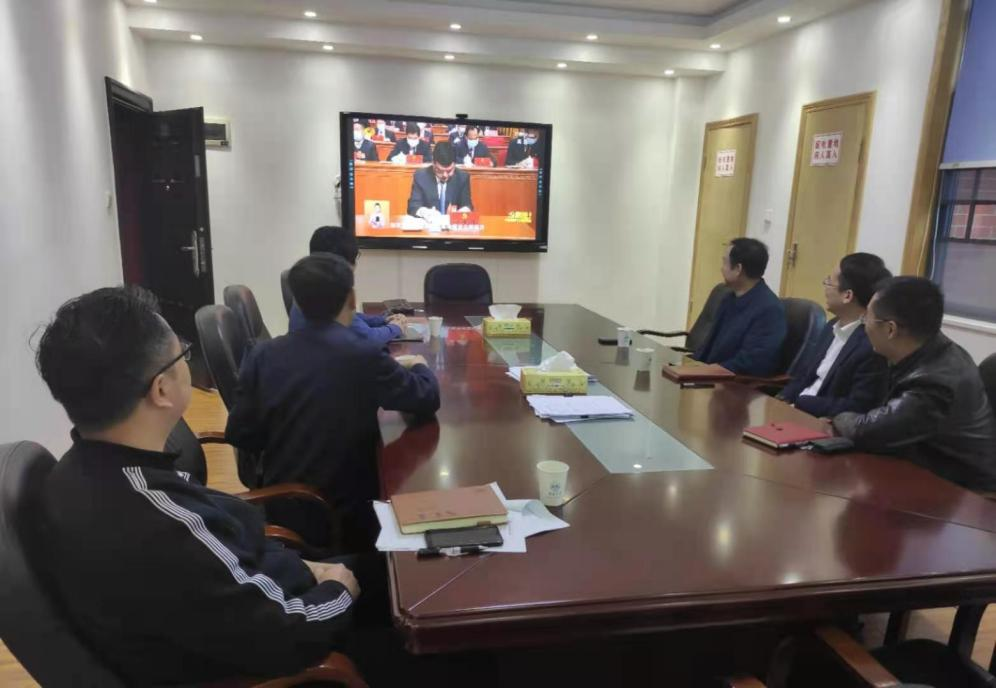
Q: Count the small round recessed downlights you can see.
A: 11